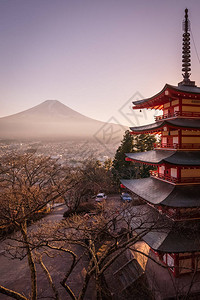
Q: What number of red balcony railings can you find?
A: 4